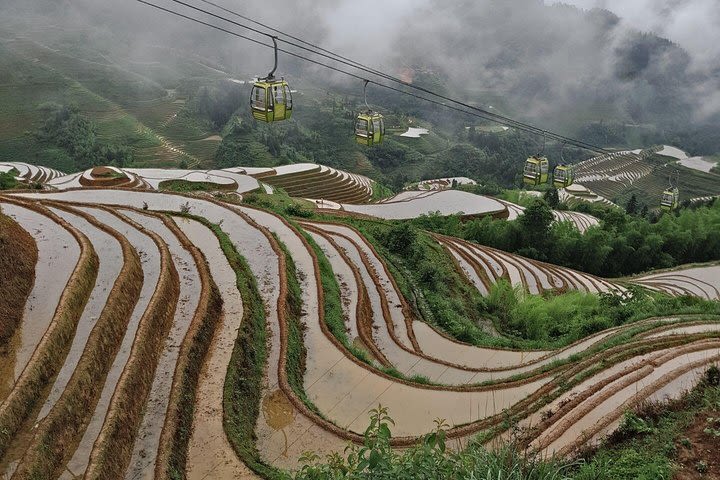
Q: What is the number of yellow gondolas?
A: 5